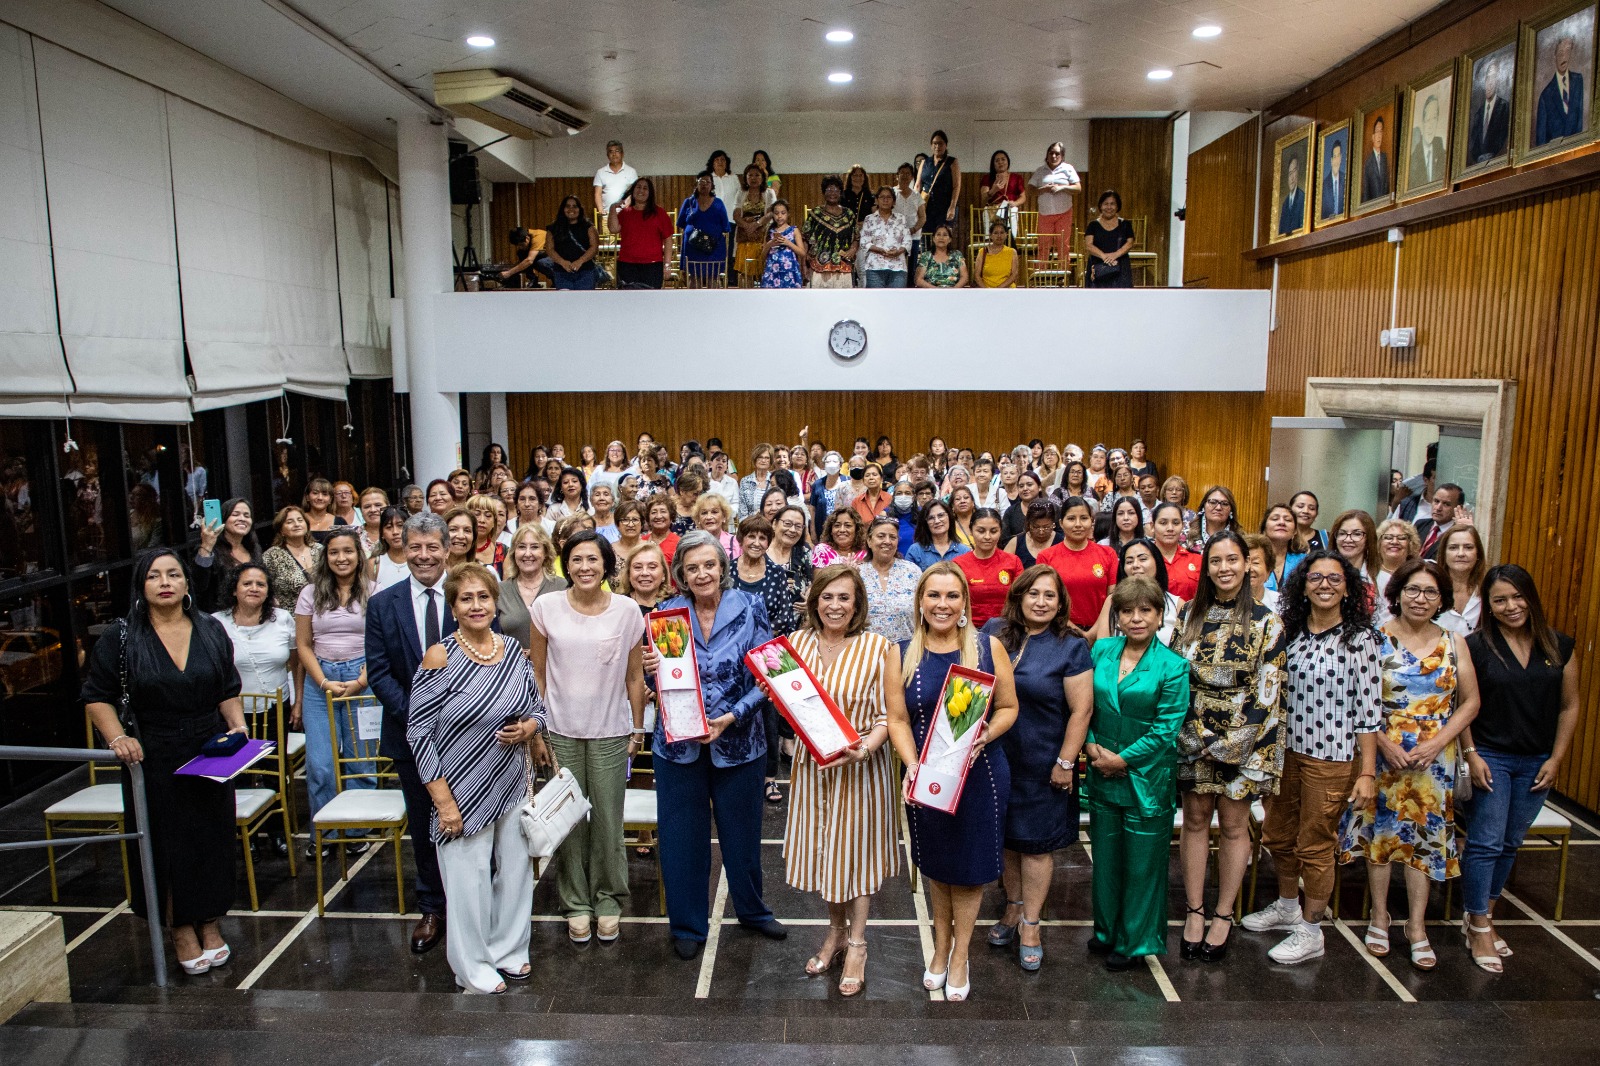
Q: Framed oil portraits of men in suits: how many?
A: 6